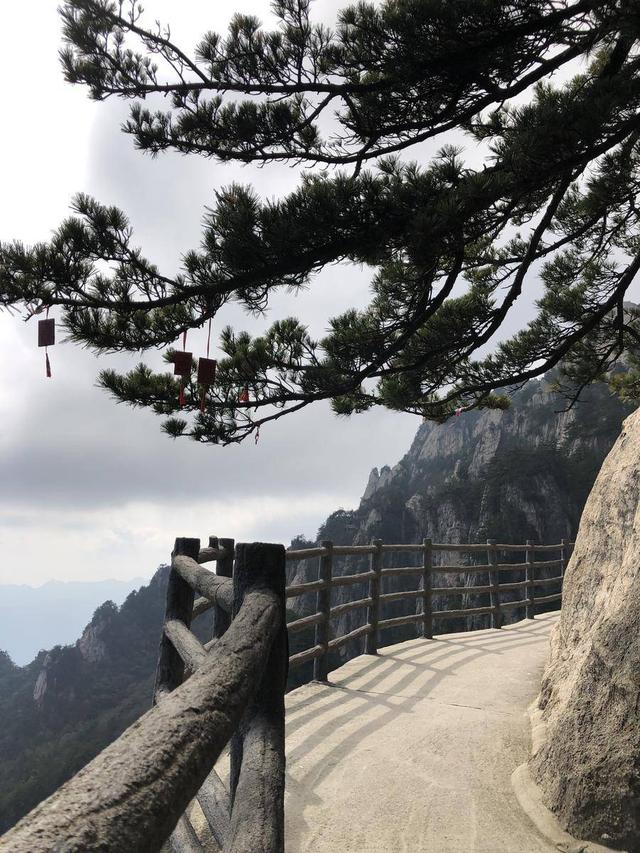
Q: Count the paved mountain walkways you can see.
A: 1